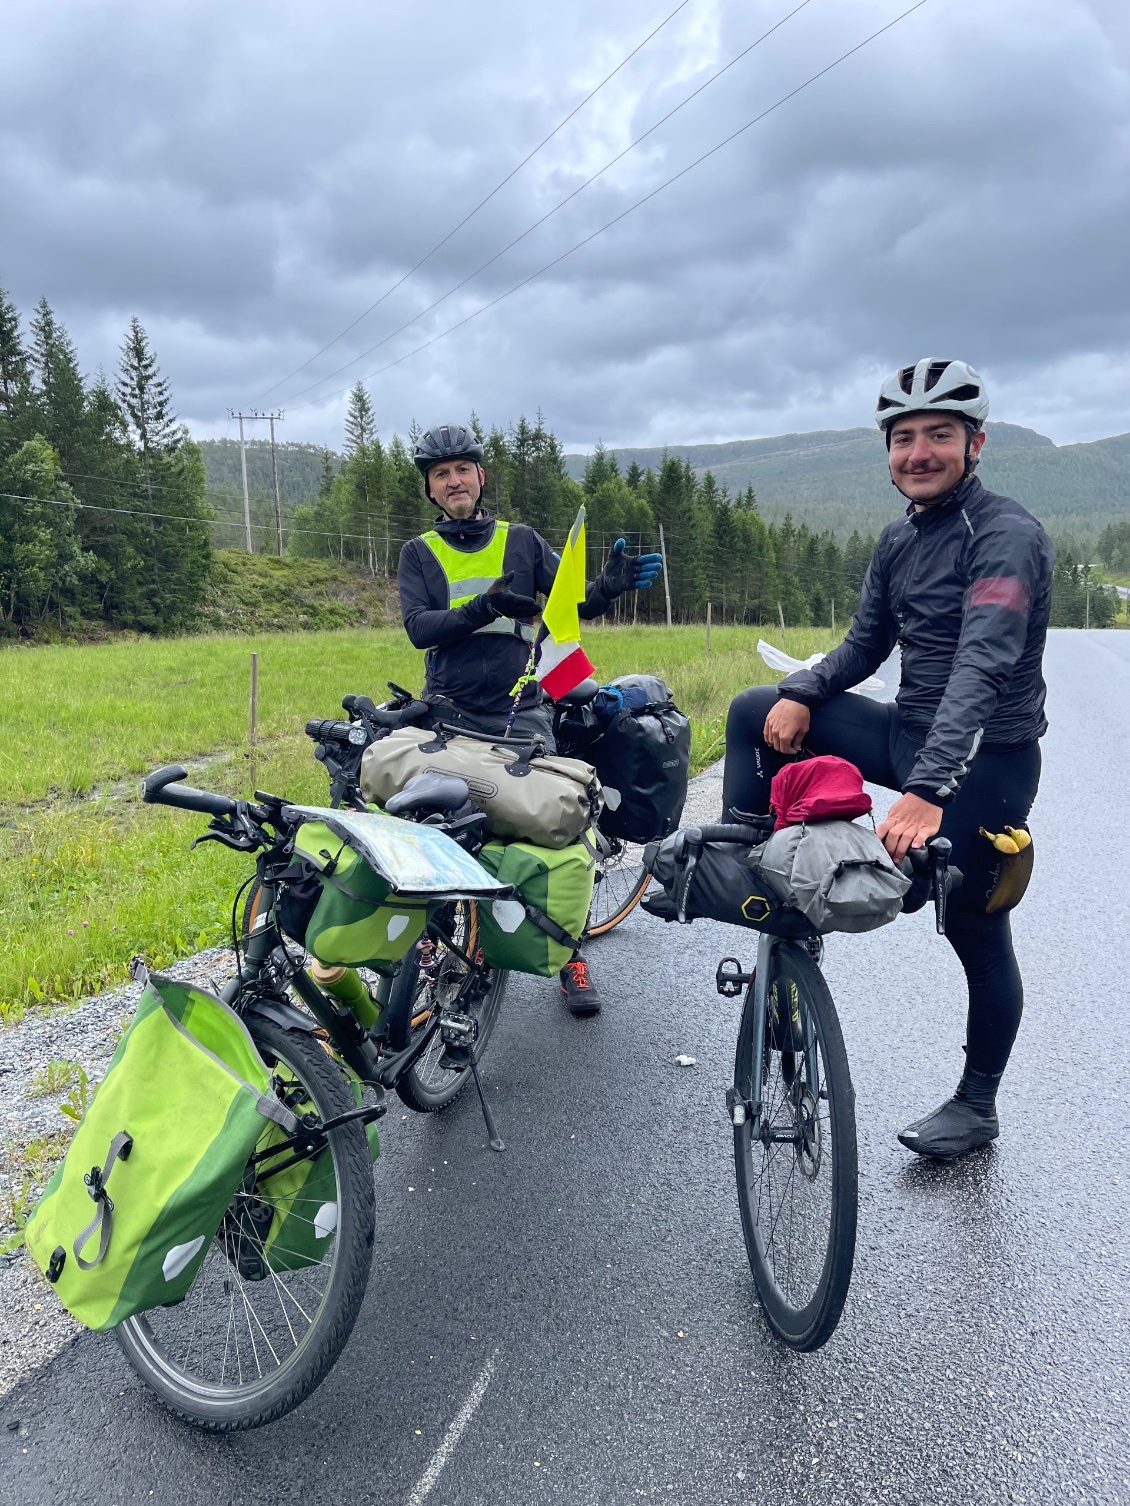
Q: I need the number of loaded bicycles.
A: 3